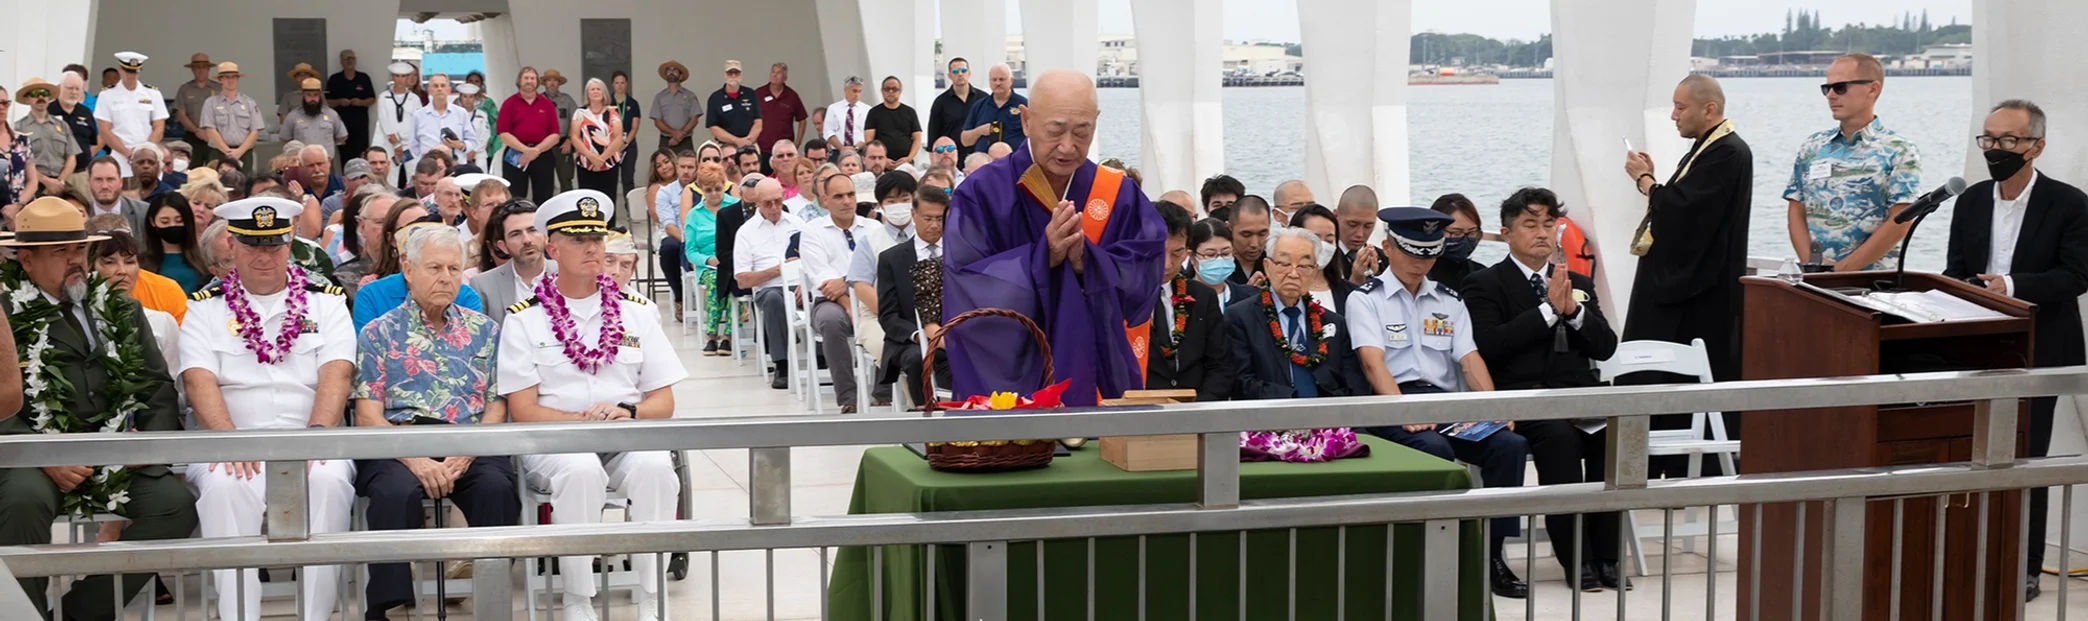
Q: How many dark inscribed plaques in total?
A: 2